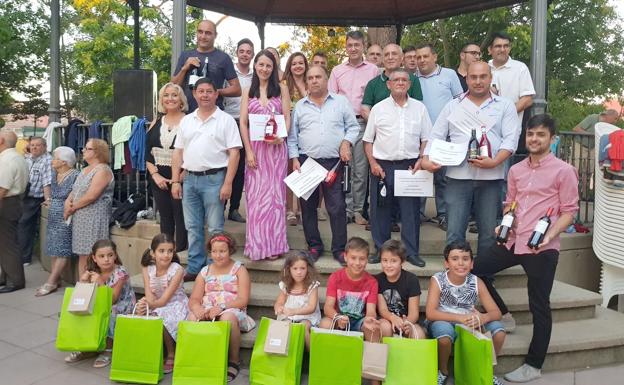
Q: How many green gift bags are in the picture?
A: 7